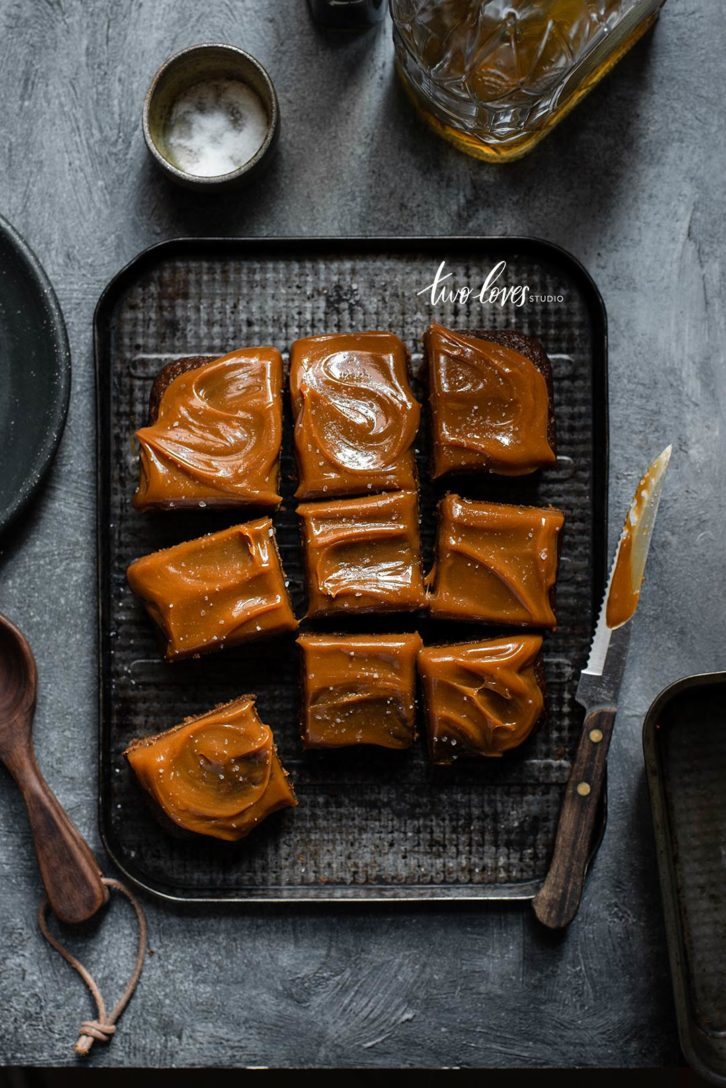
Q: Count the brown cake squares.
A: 9